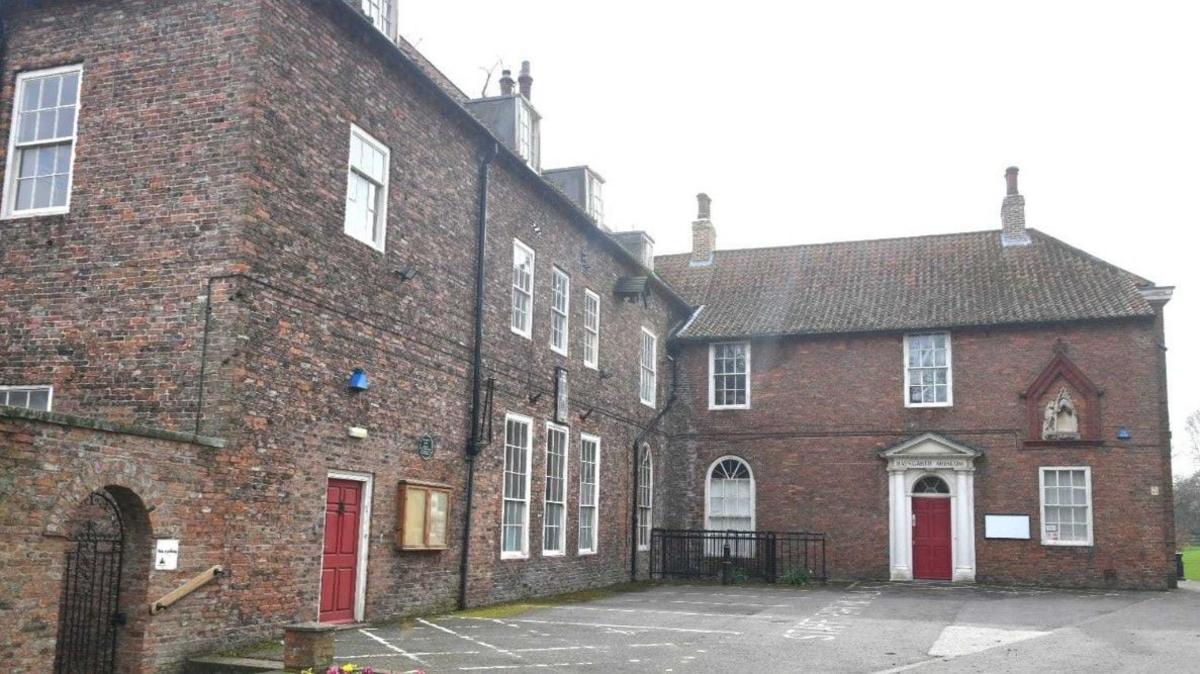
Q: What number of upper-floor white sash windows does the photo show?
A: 8